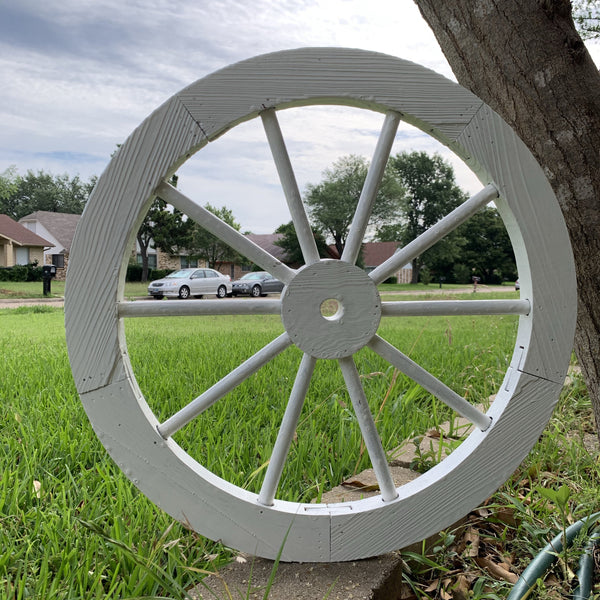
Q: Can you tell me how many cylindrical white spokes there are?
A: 10